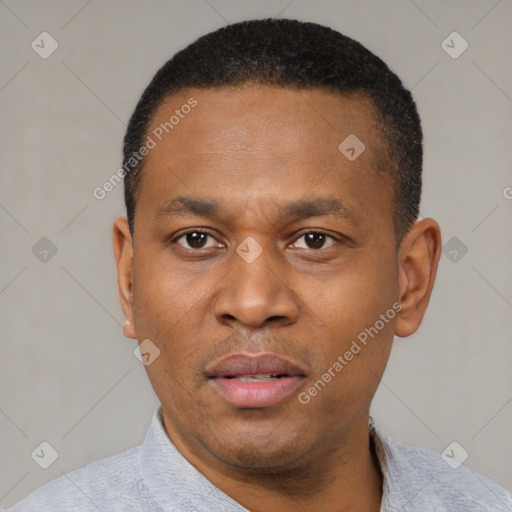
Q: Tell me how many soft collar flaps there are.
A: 2